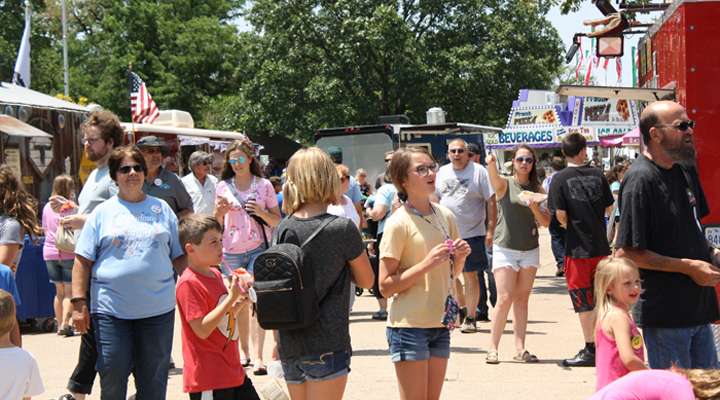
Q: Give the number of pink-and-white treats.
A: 1